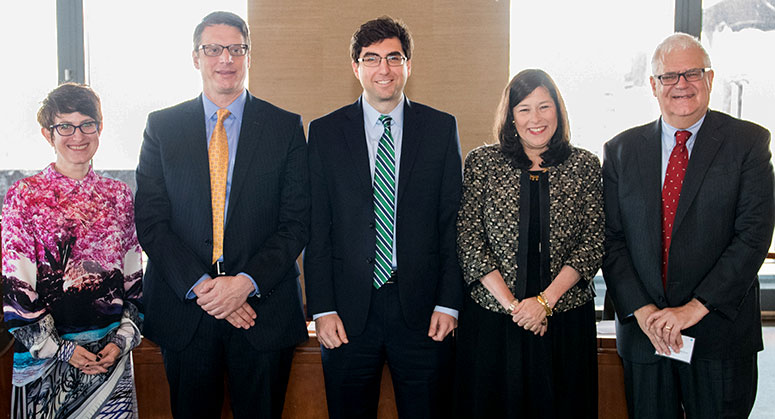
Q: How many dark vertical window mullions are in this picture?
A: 2